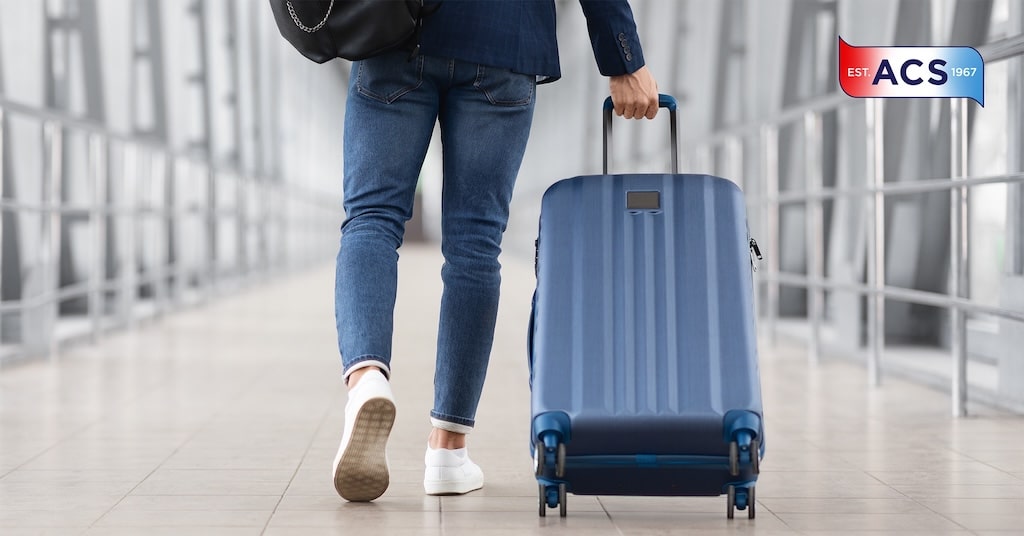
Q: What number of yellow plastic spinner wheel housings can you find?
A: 0